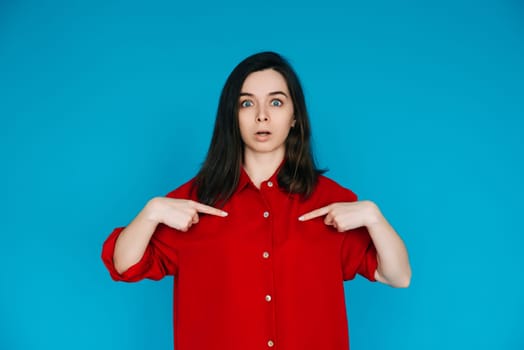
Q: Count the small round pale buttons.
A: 5